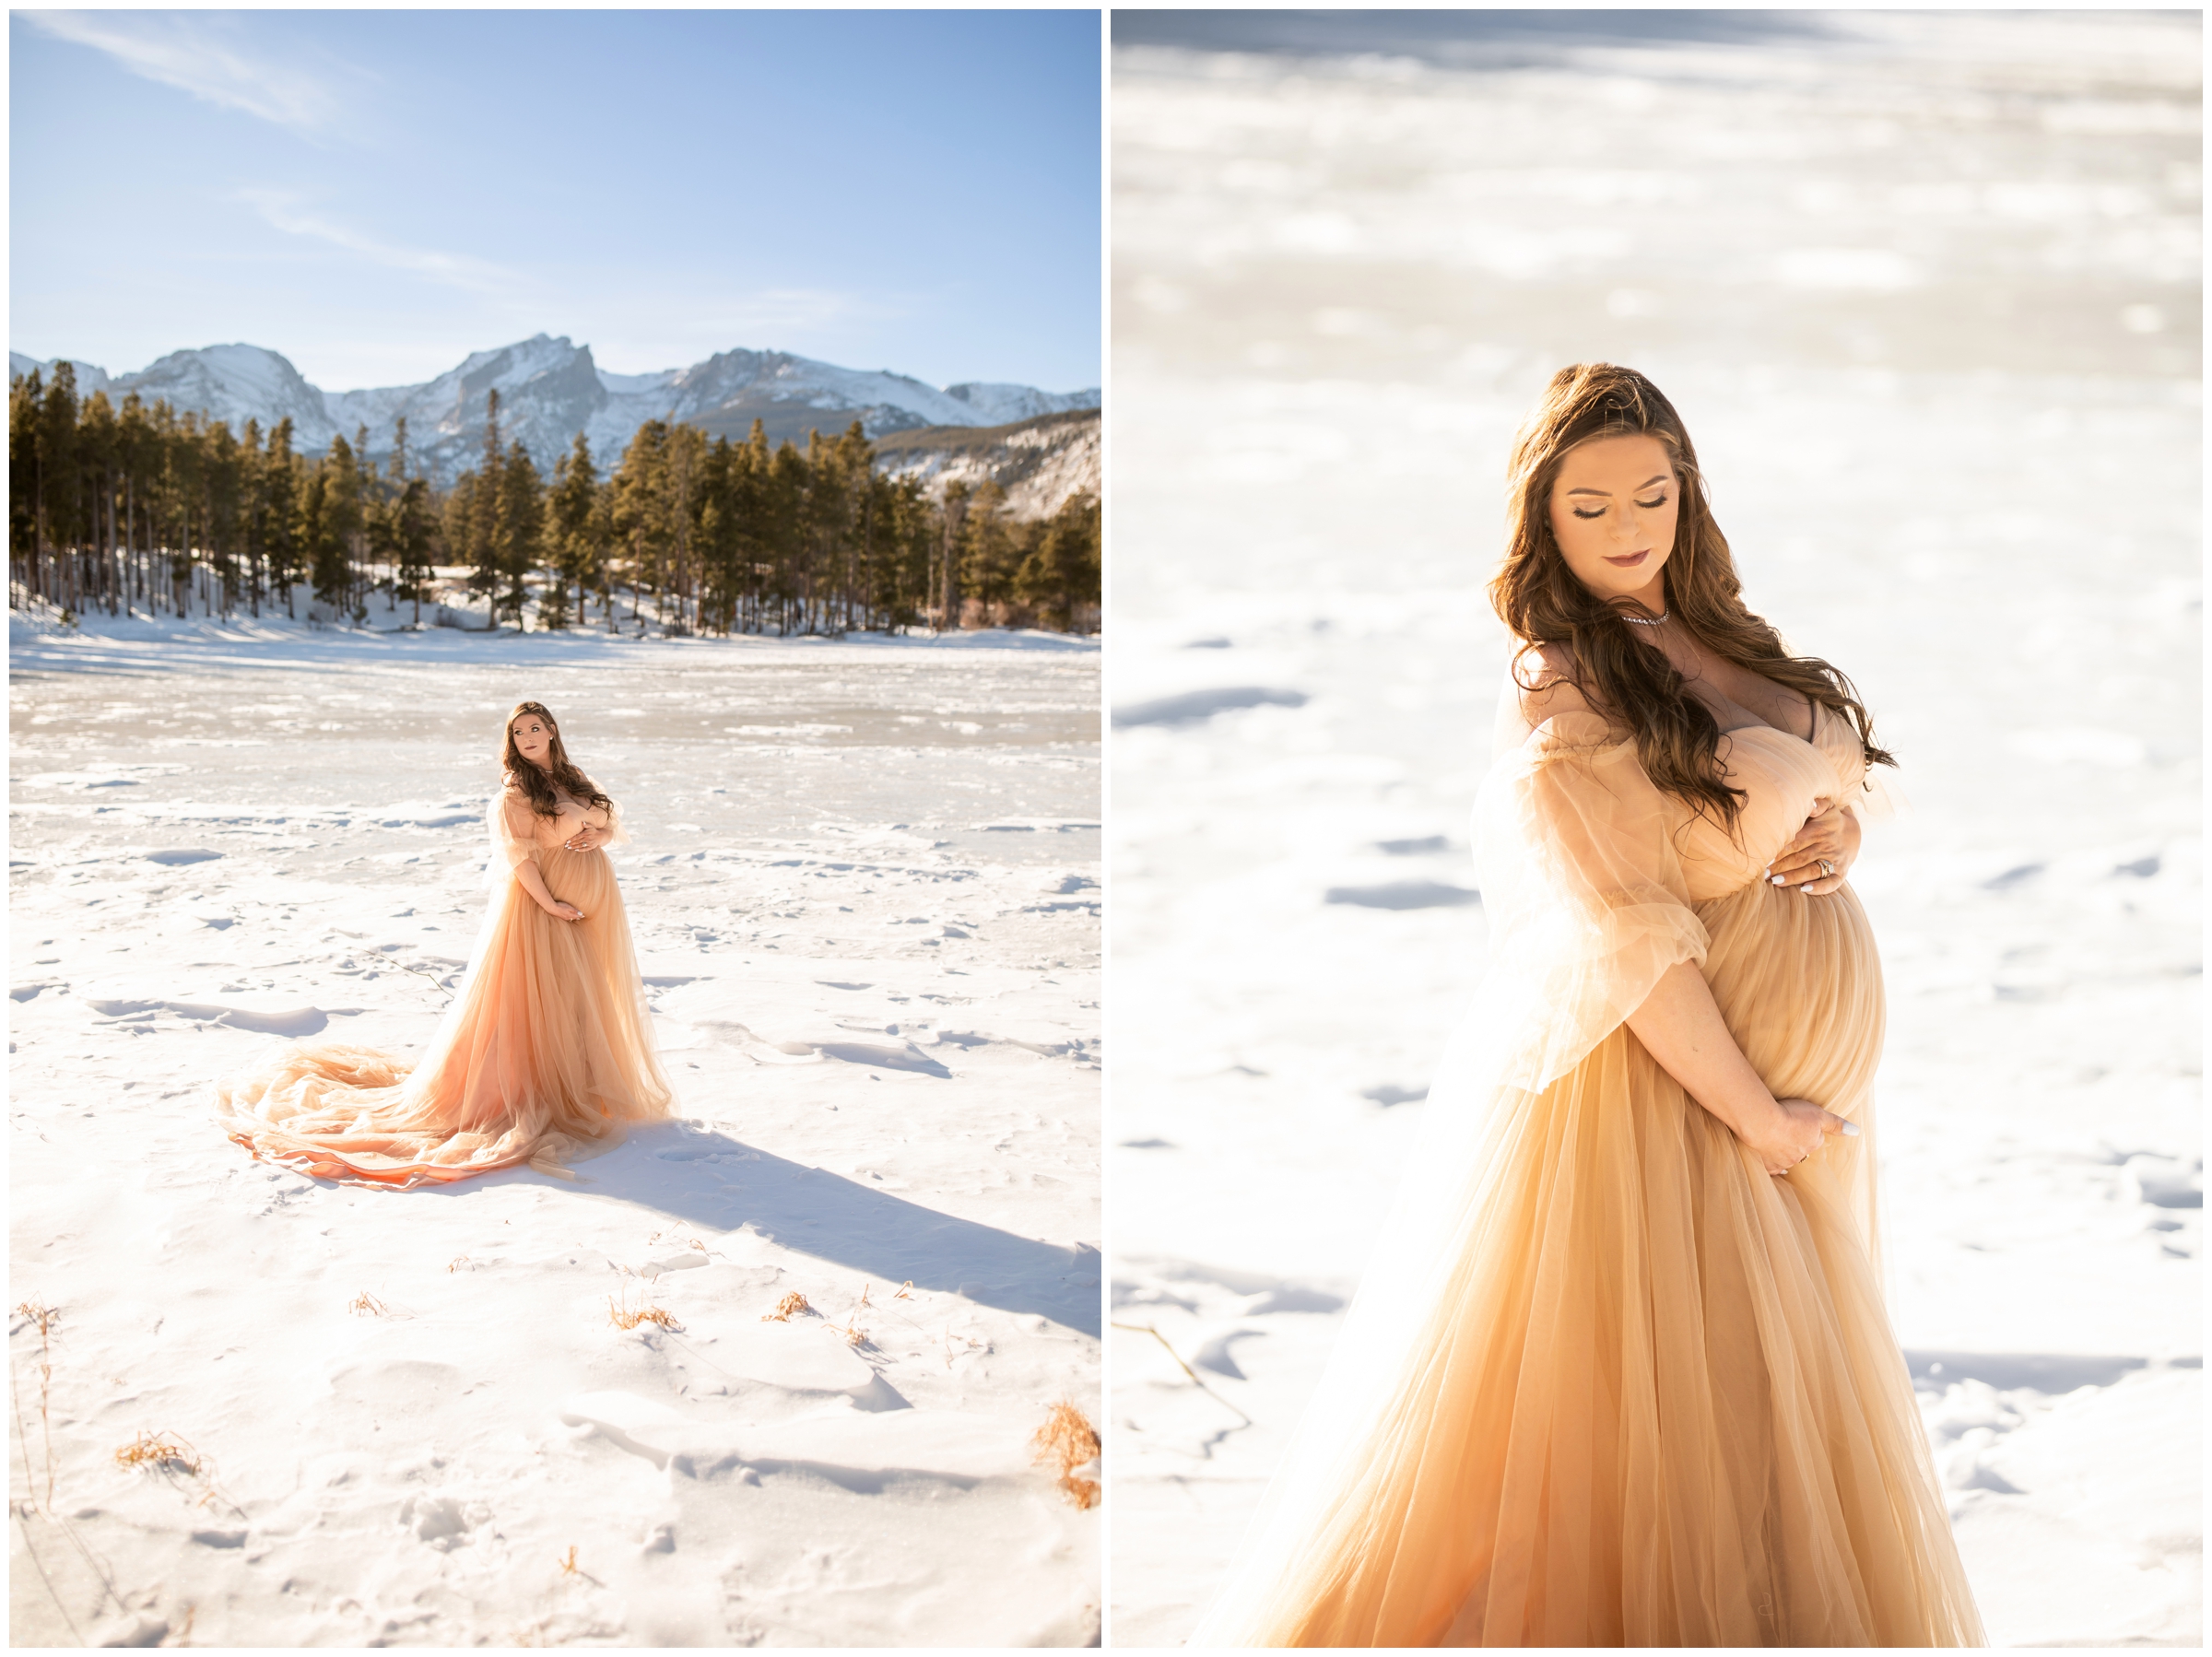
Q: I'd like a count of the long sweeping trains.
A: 1